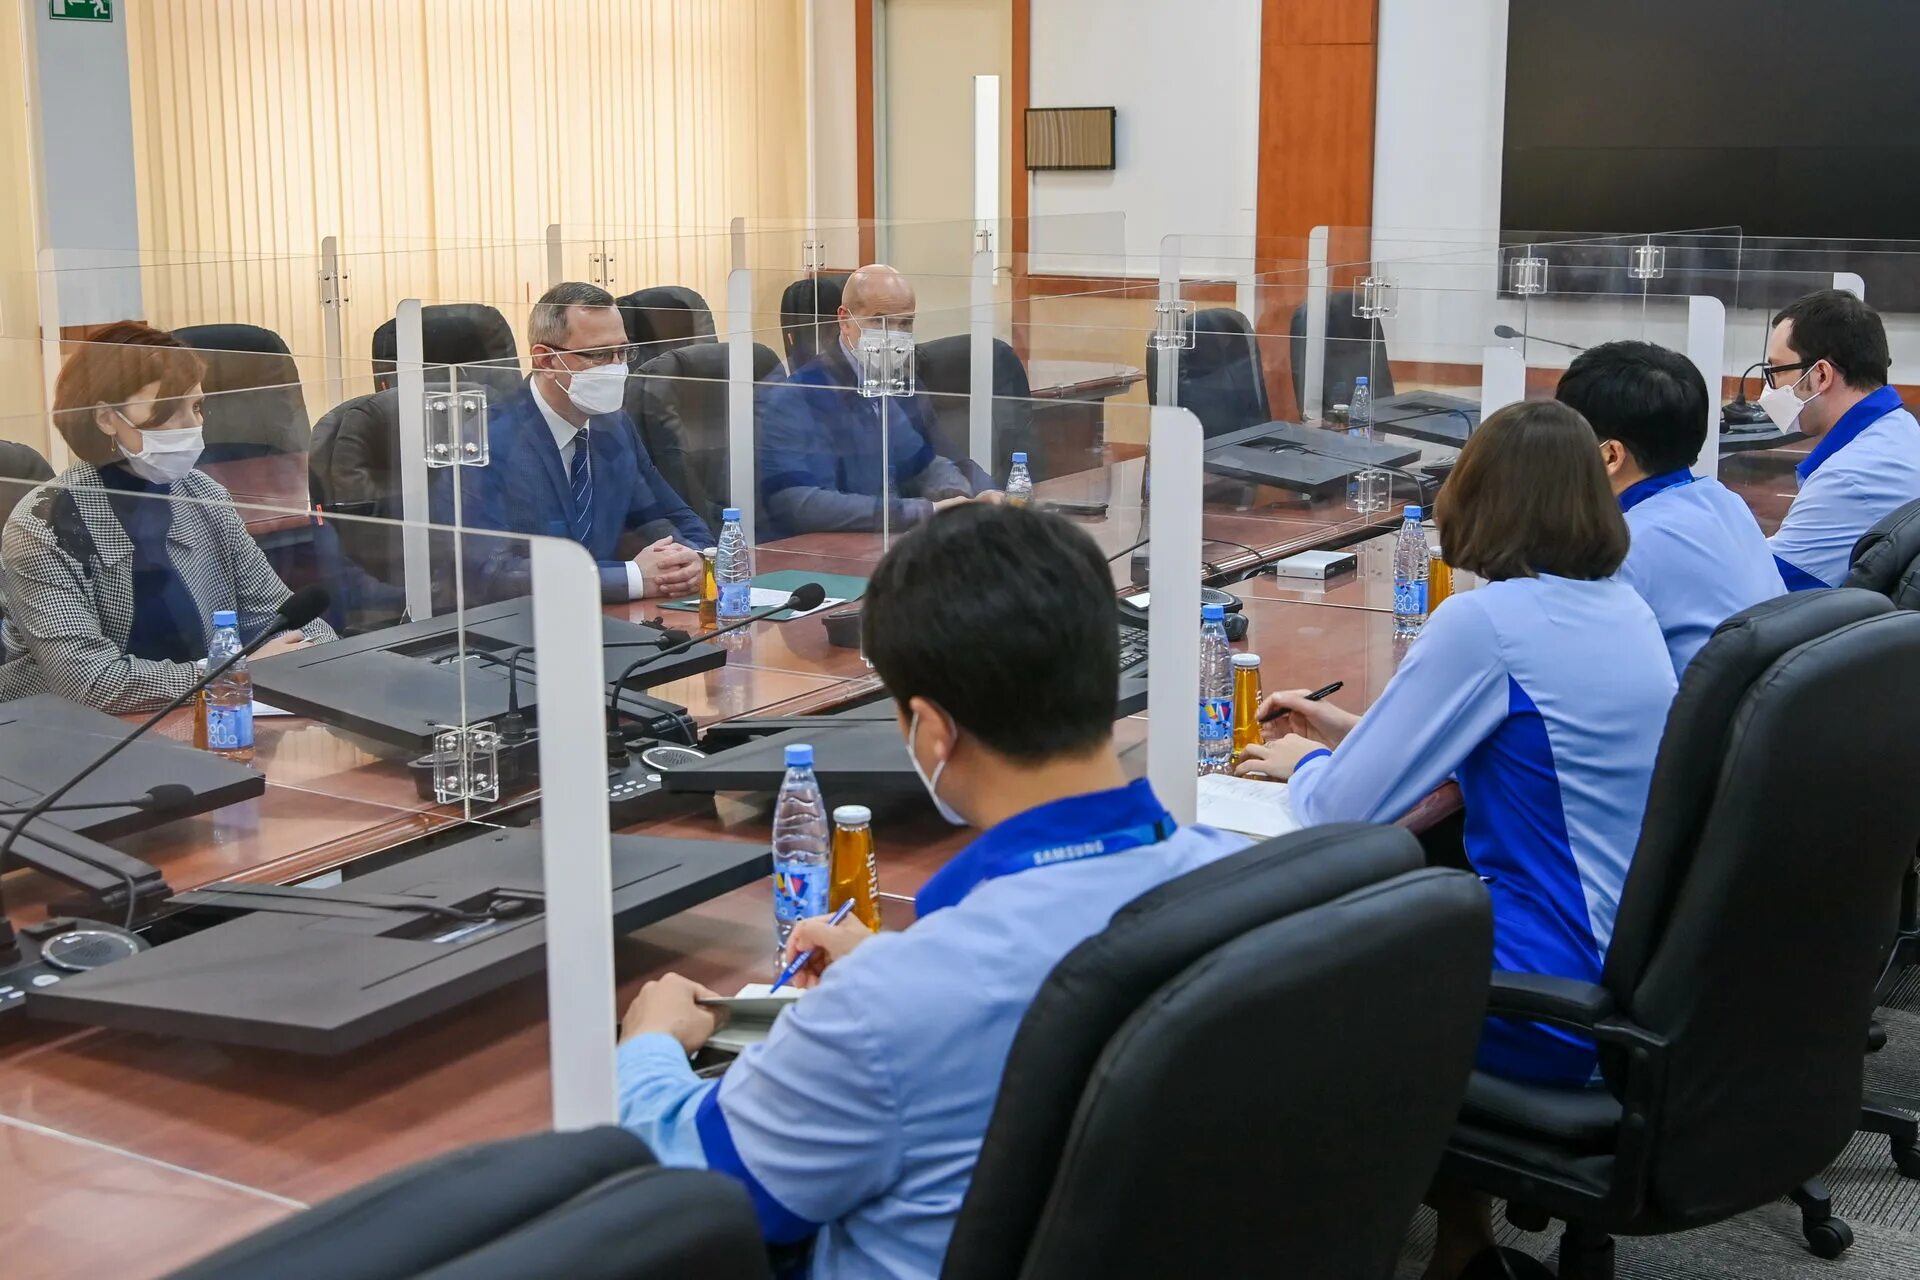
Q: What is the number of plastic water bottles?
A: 7